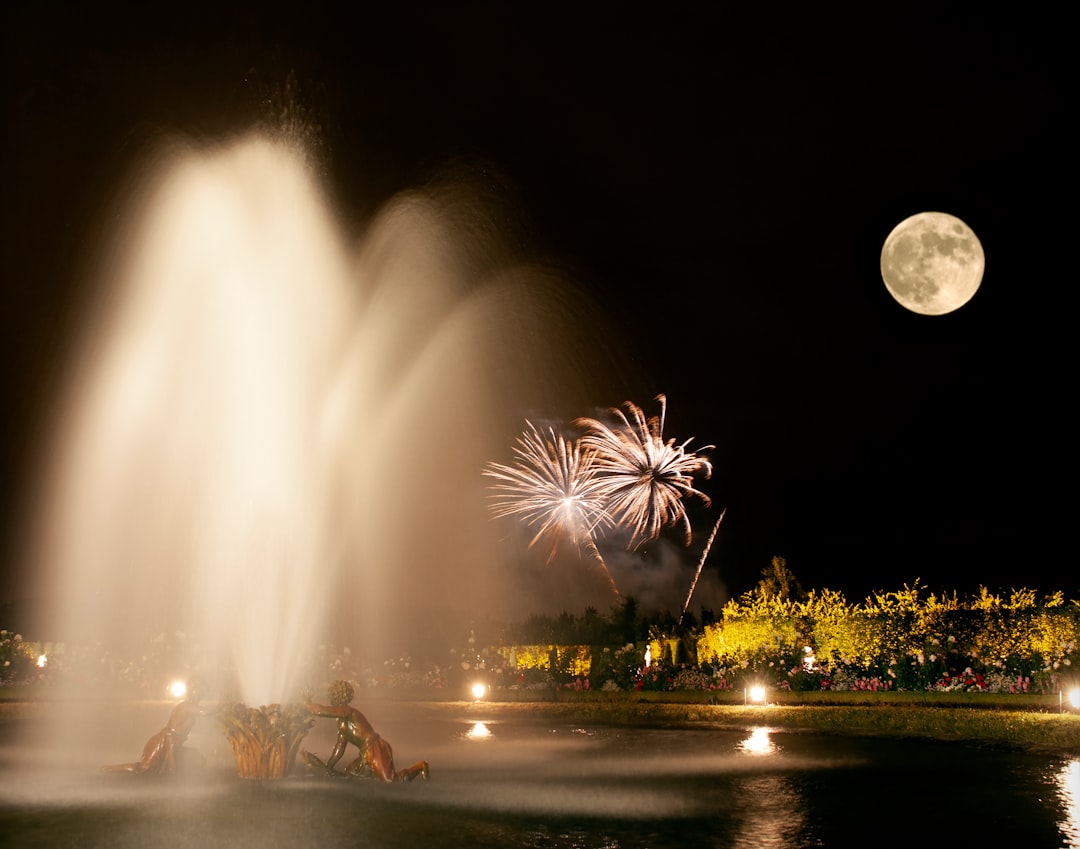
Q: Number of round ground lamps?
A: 4